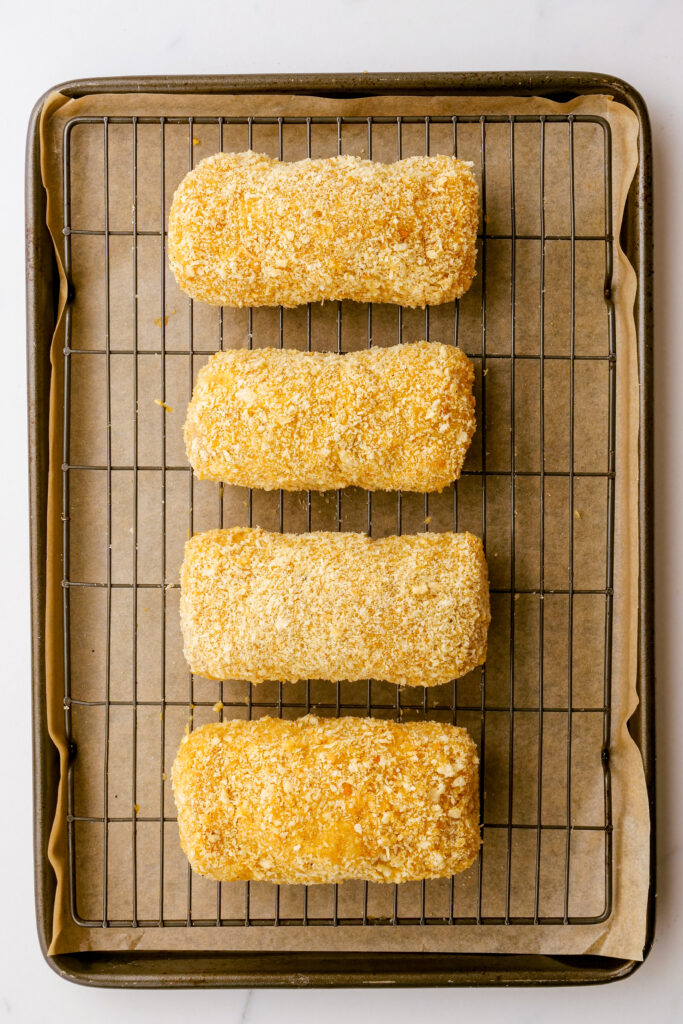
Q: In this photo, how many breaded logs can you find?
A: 4